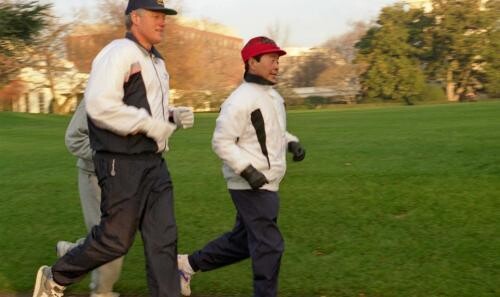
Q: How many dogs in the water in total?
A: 0